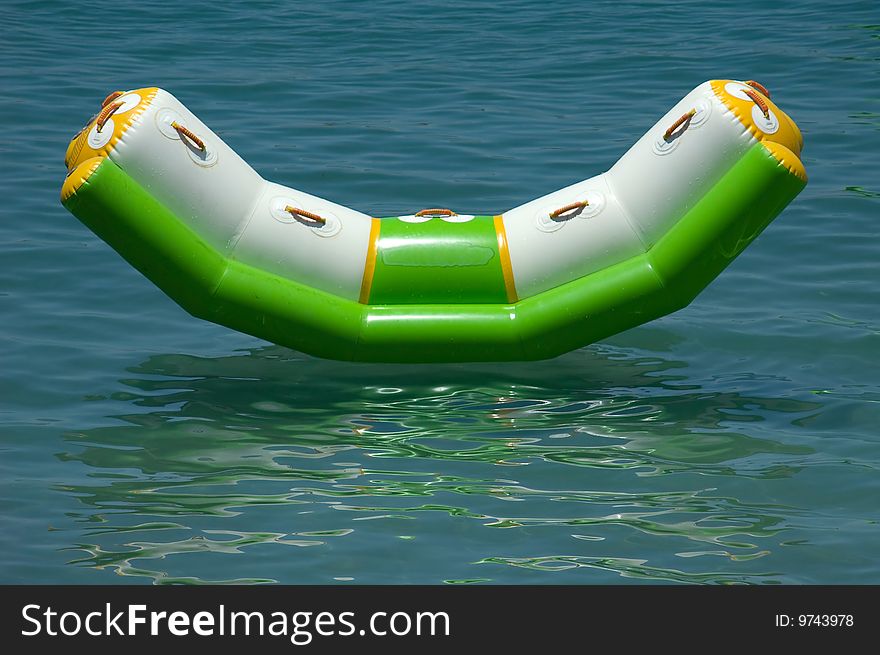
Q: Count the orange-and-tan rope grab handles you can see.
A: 9